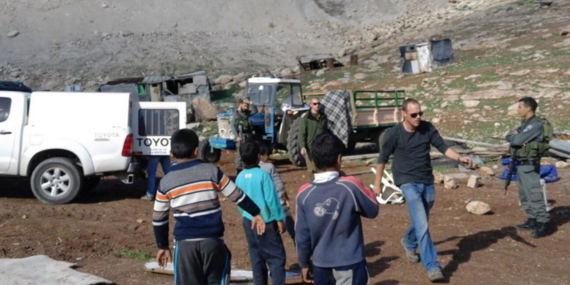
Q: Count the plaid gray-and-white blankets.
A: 1